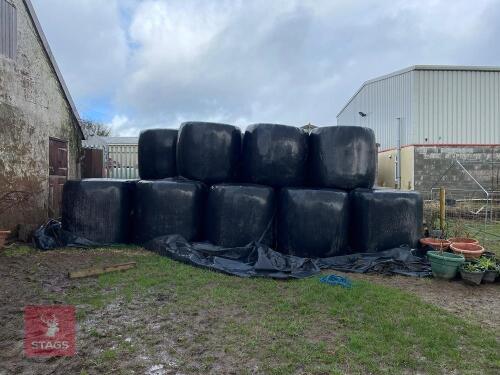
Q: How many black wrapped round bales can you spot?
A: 9